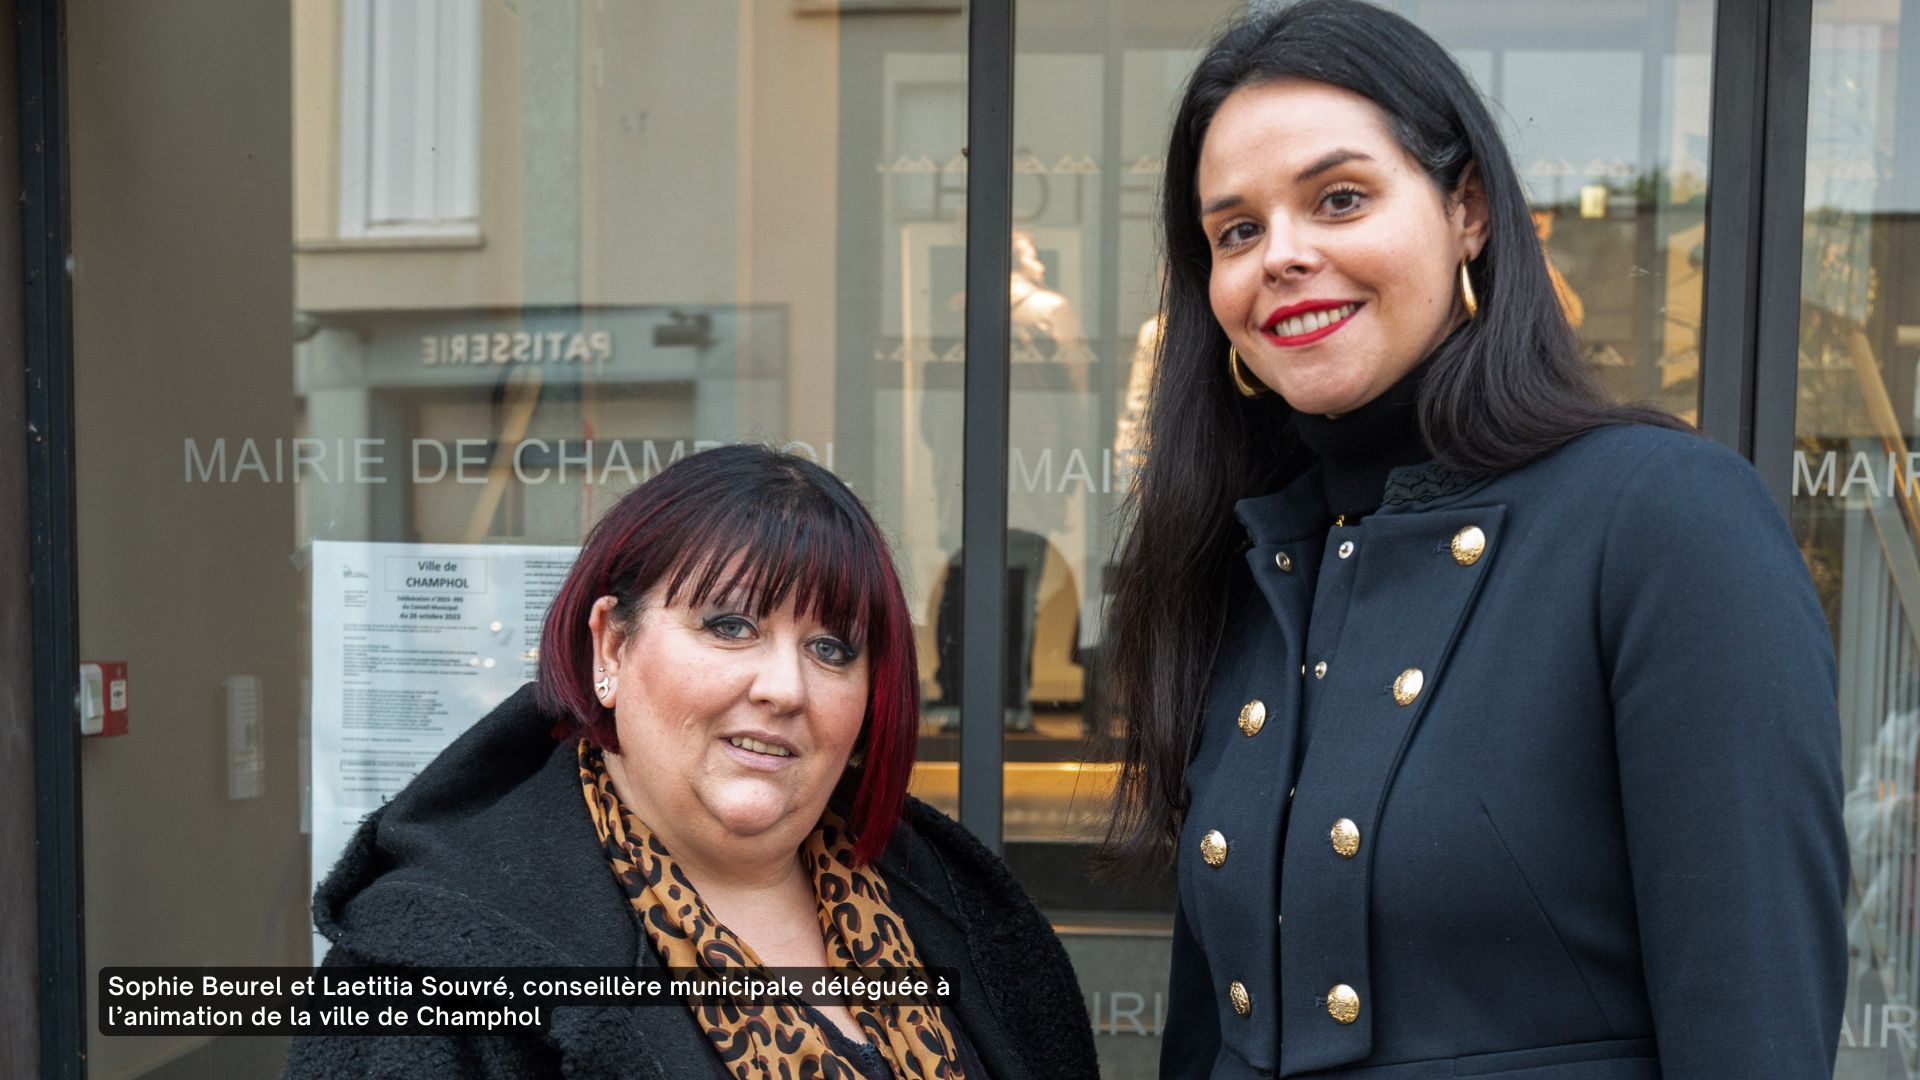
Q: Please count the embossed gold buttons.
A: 7